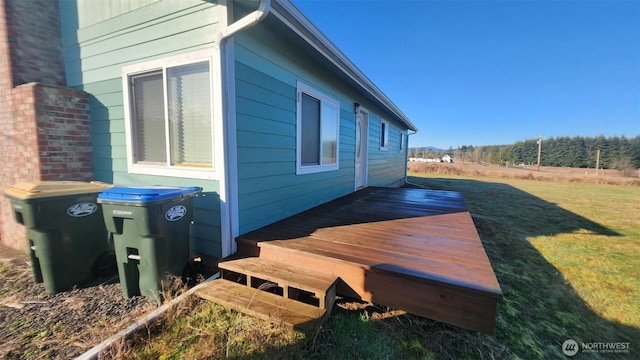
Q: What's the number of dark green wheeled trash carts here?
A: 2